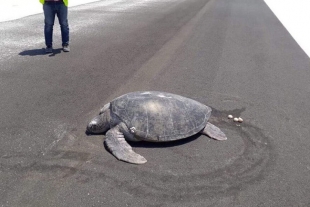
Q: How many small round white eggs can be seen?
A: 3